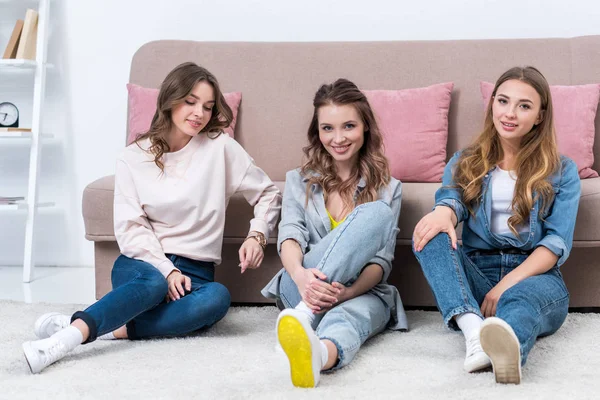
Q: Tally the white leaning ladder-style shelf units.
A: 1